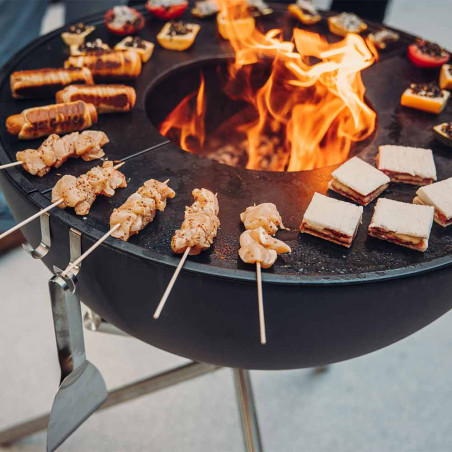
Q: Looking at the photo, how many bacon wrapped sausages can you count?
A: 4